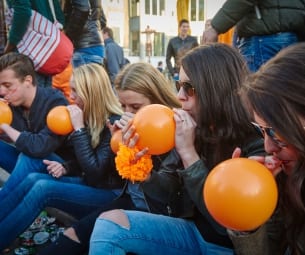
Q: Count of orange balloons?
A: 5